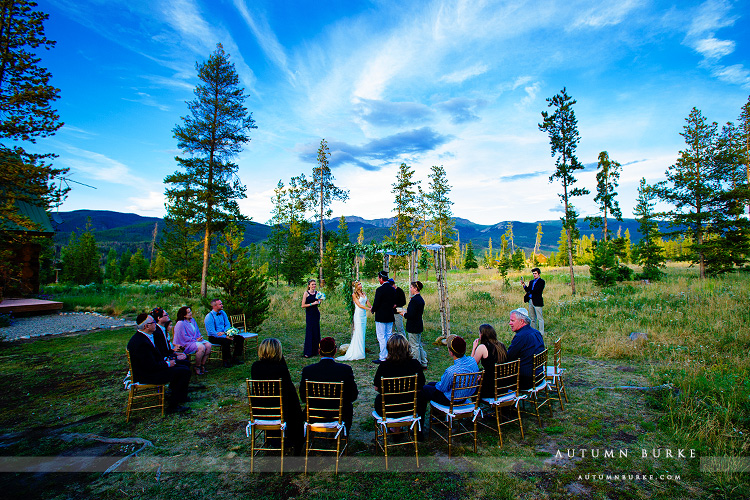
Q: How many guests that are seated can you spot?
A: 11